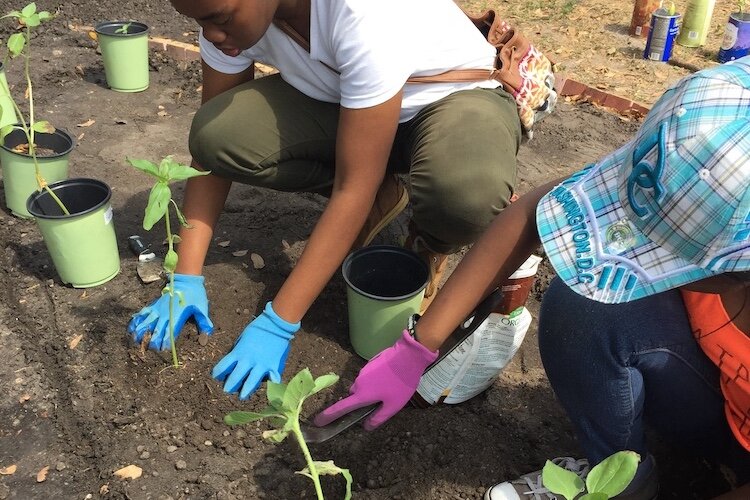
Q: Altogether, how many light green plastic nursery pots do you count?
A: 5